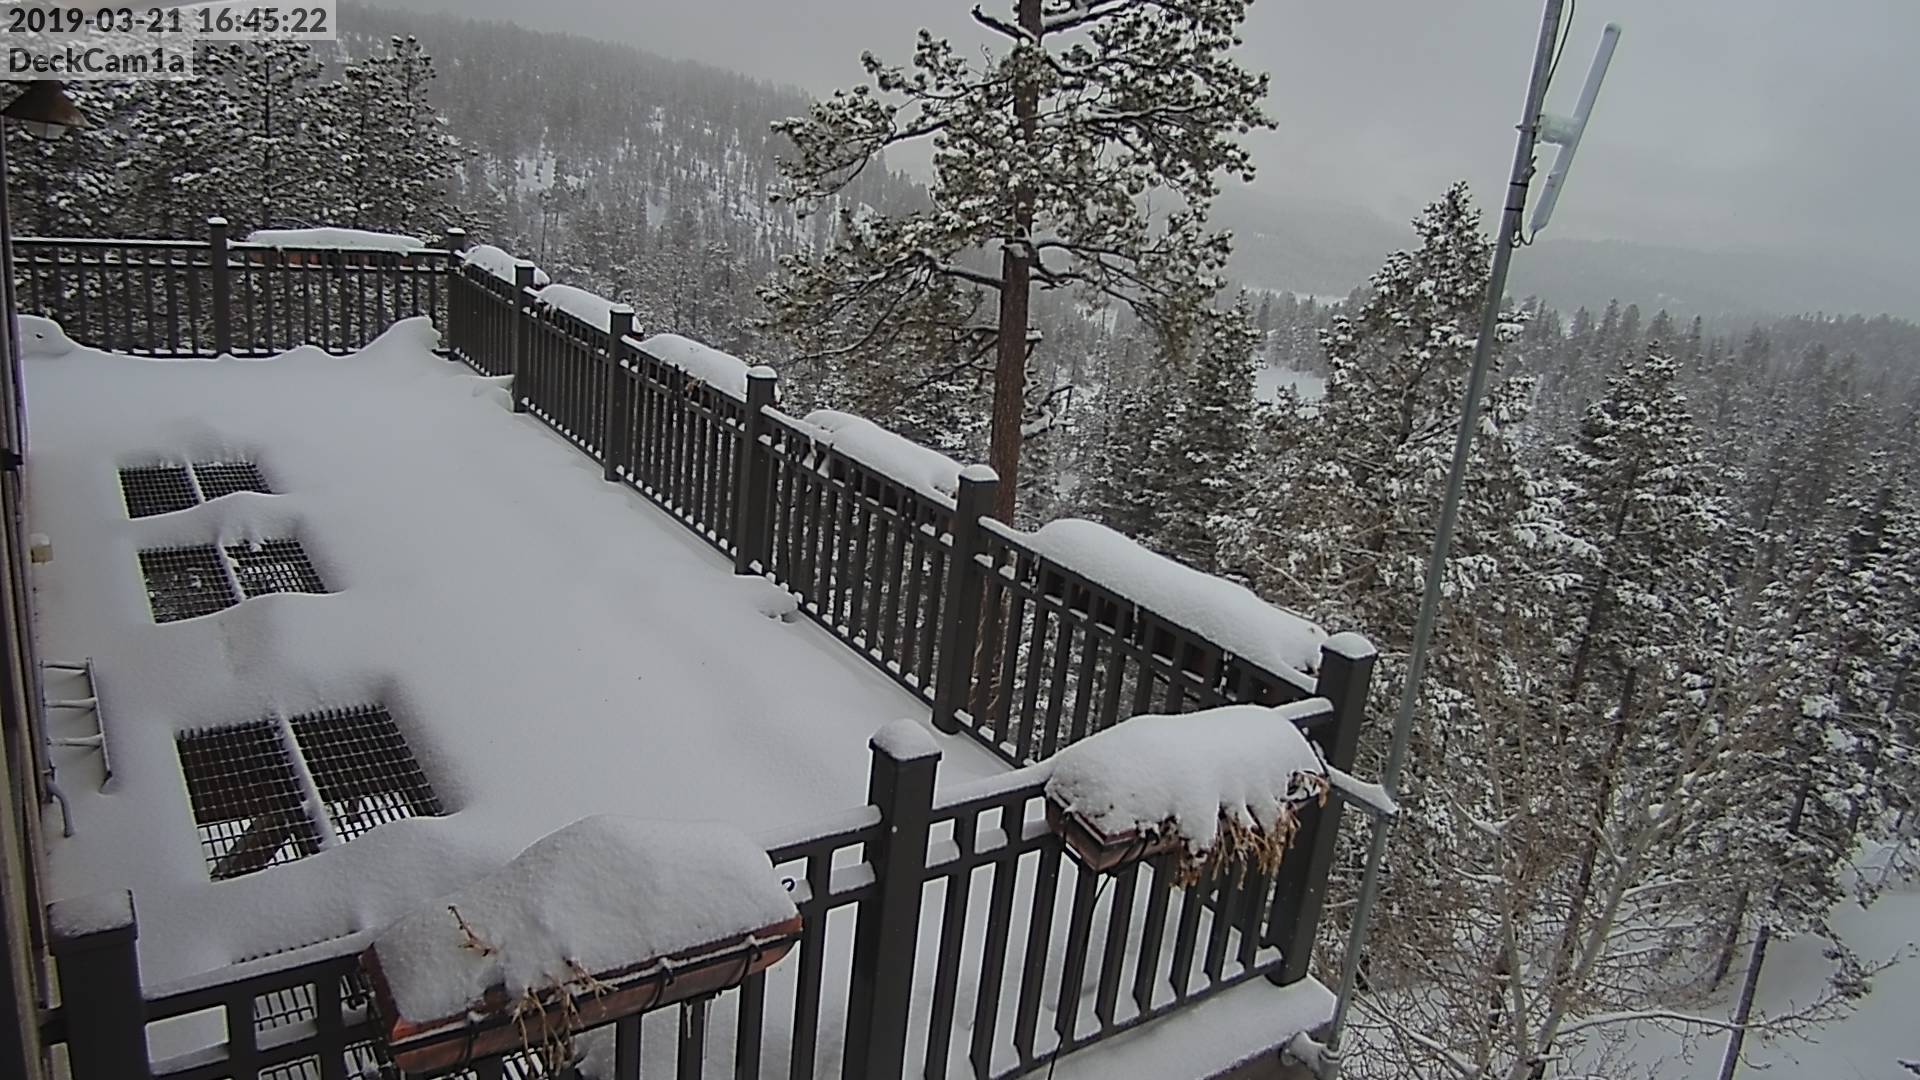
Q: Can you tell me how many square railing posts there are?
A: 9